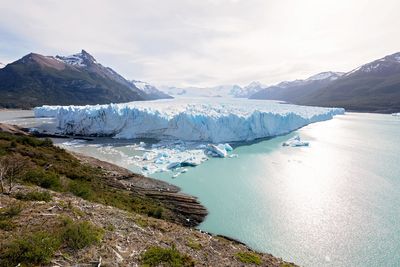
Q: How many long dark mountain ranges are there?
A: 2